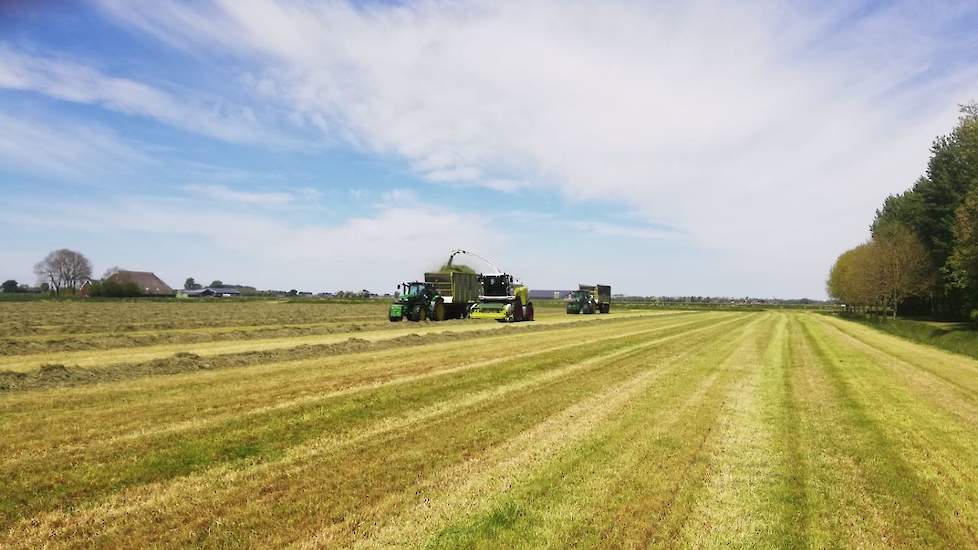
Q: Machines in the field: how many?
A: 3